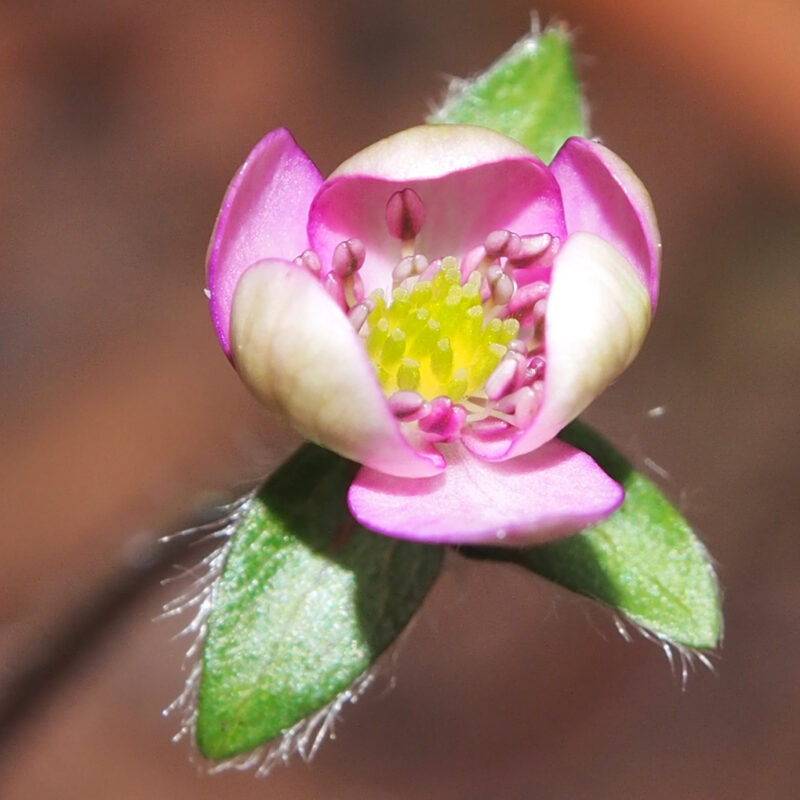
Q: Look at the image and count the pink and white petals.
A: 6